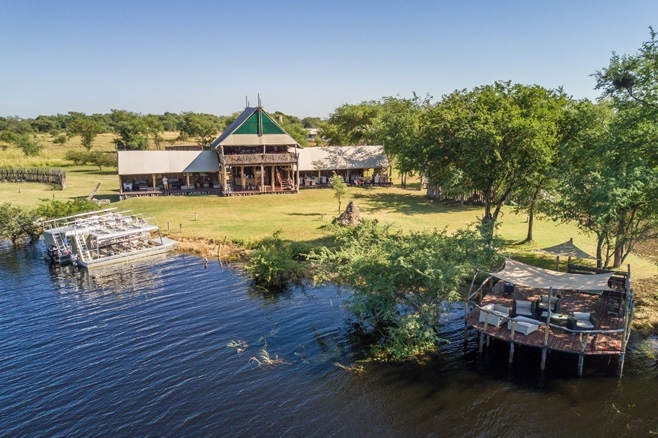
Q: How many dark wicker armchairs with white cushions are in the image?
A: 3